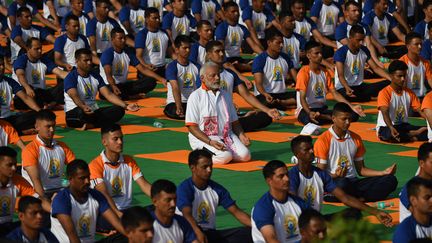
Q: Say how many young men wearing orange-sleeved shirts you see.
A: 9